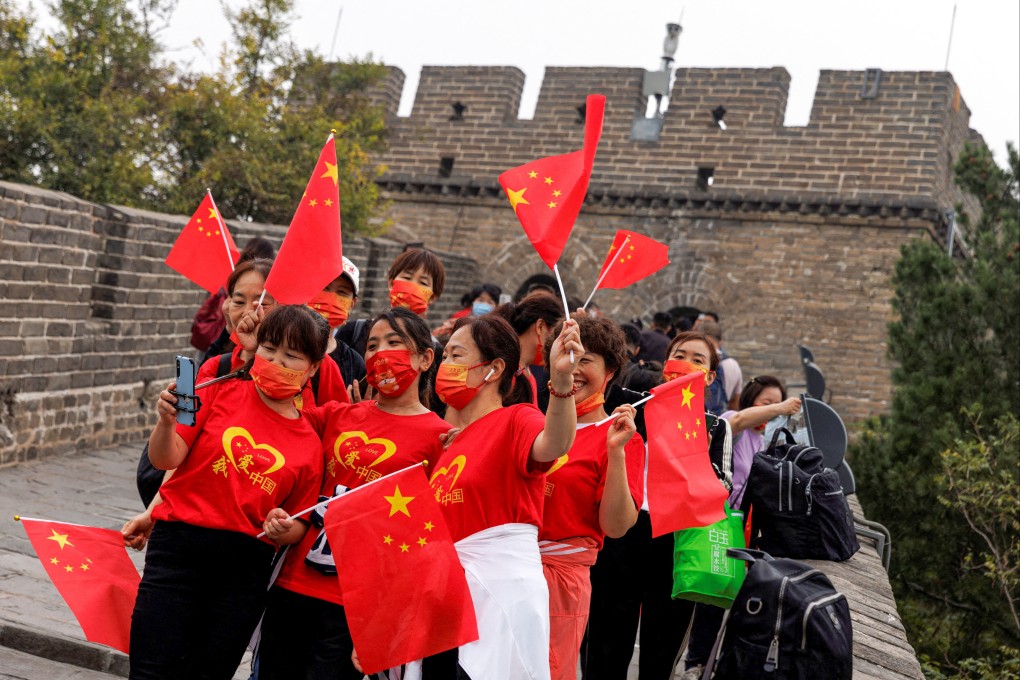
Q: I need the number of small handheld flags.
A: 7